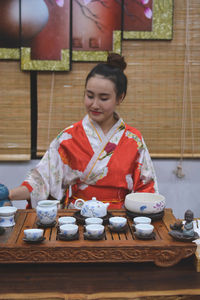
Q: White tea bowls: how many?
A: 8